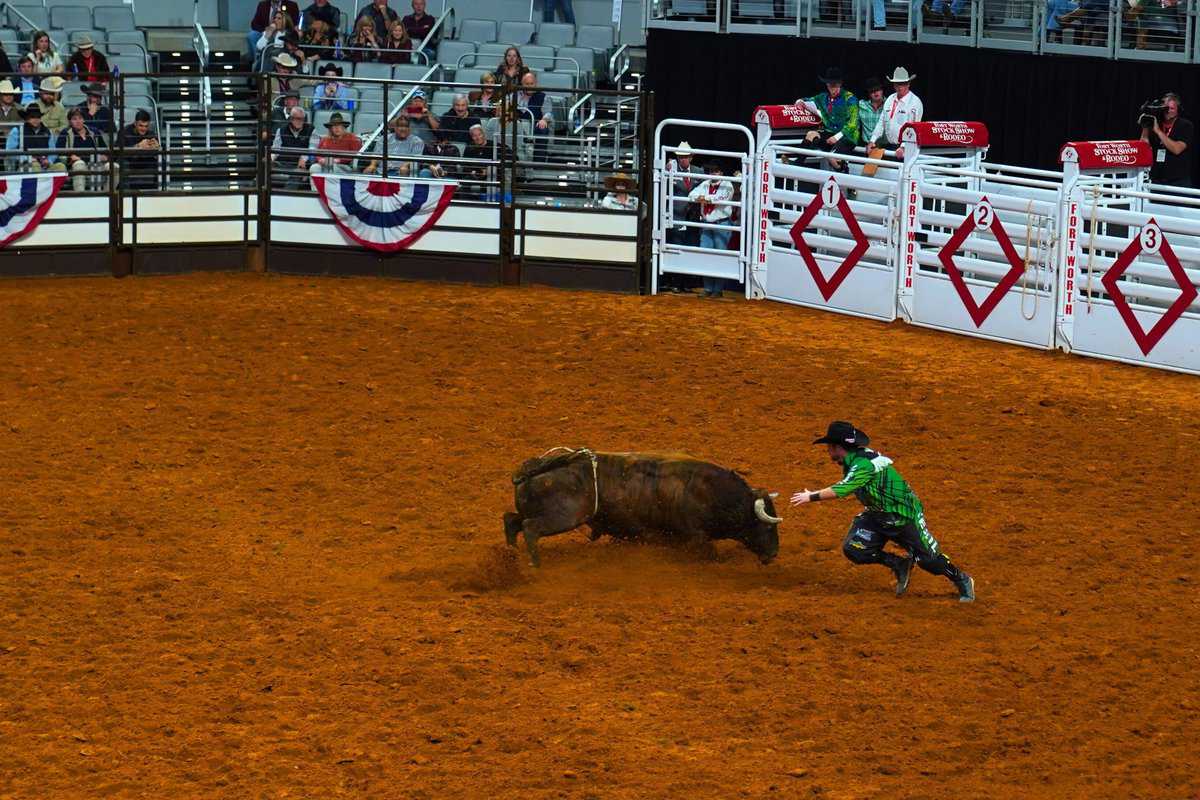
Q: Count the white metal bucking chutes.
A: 3